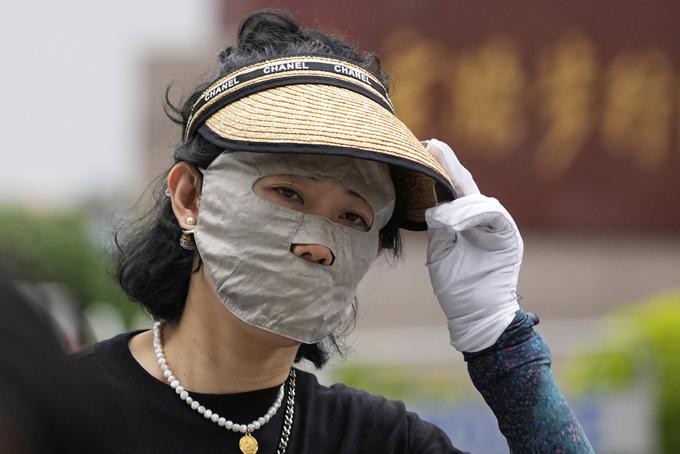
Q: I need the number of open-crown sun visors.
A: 1